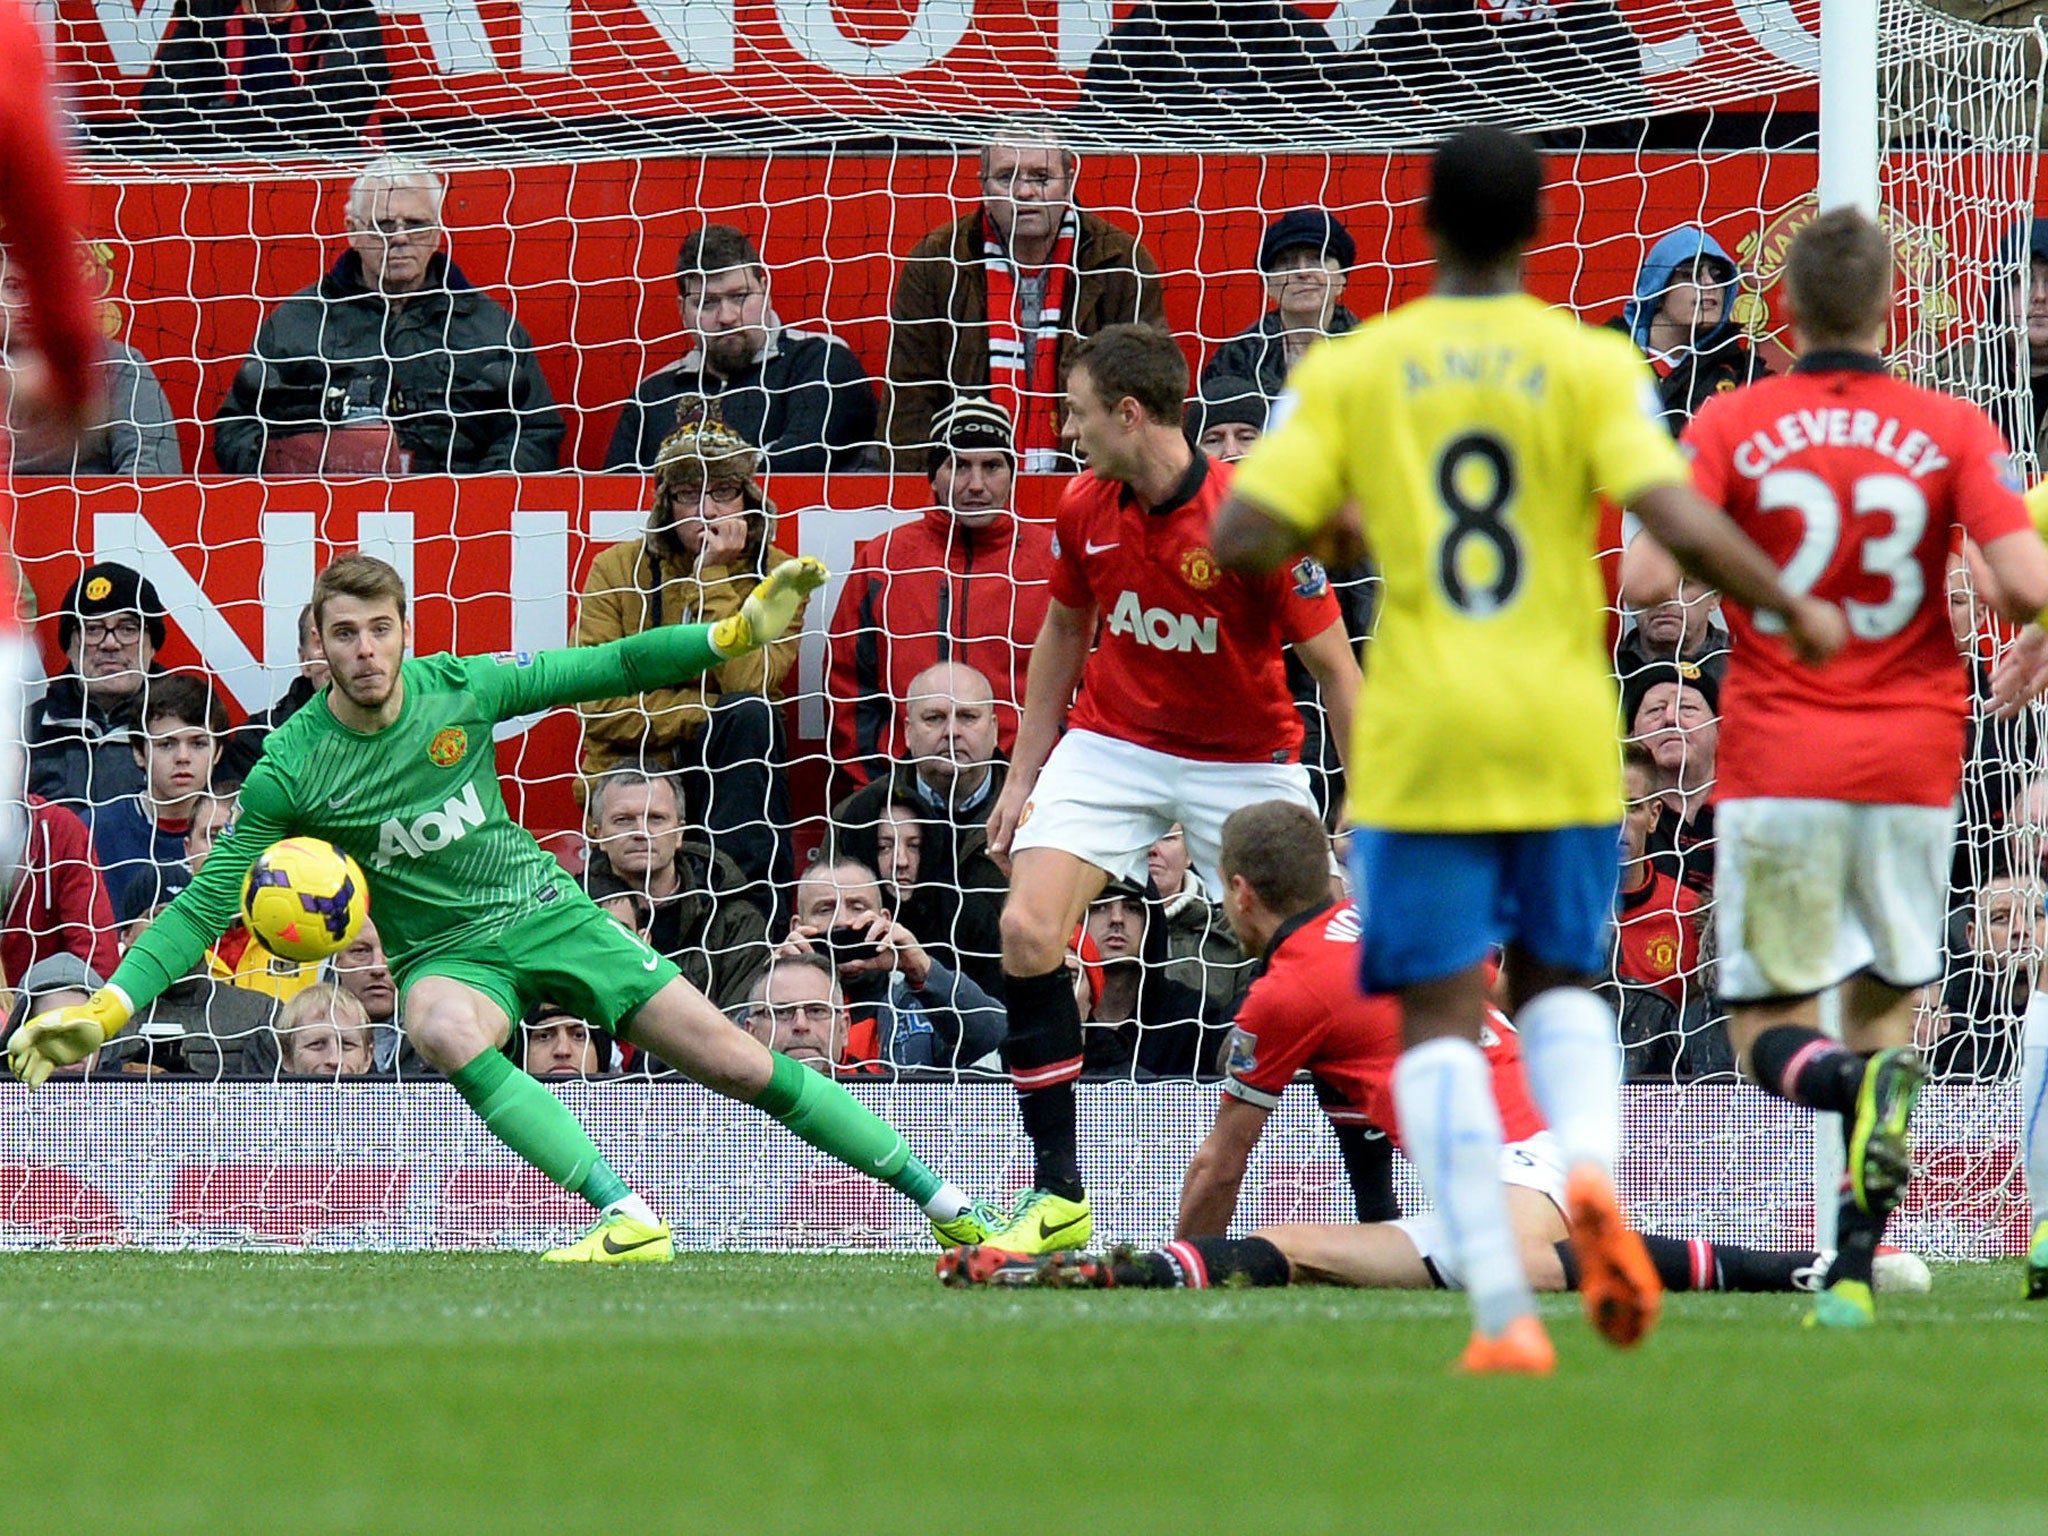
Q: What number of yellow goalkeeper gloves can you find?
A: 2